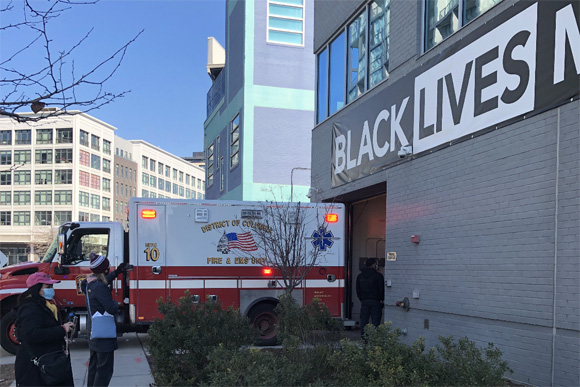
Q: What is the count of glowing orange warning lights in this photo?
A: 3